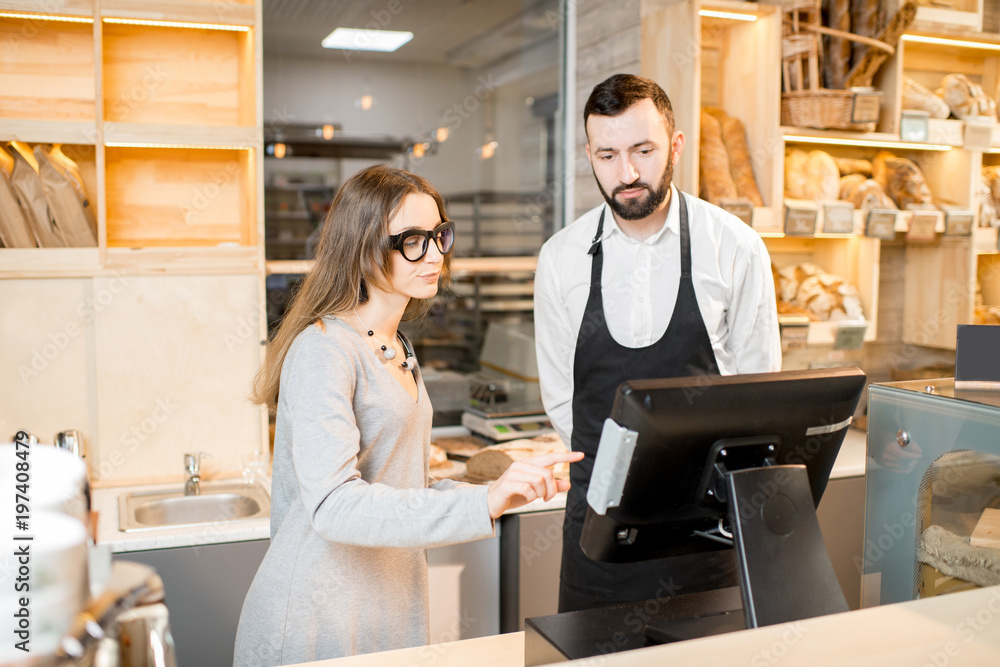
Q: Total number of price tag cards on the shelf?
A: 11